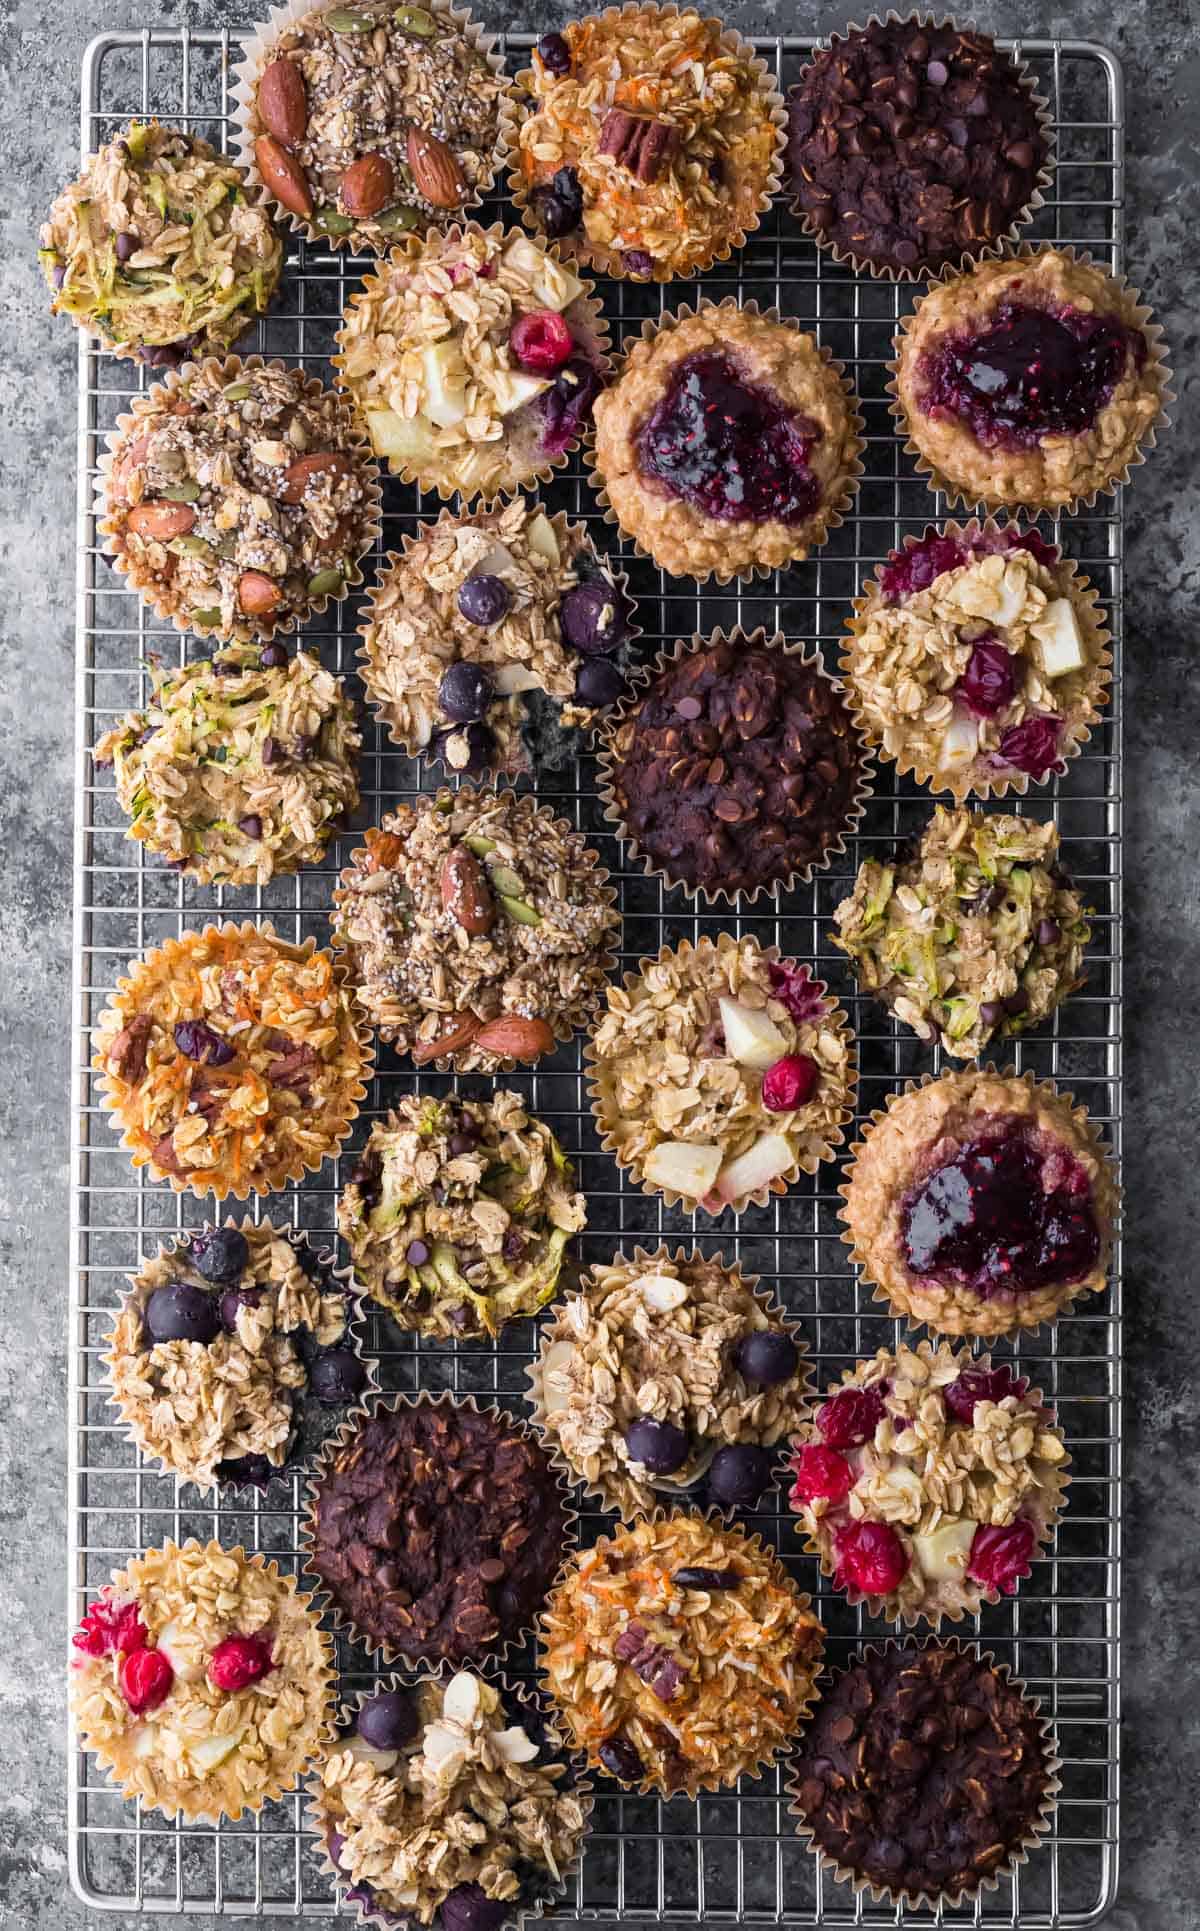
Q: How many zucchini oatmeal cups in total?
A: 4